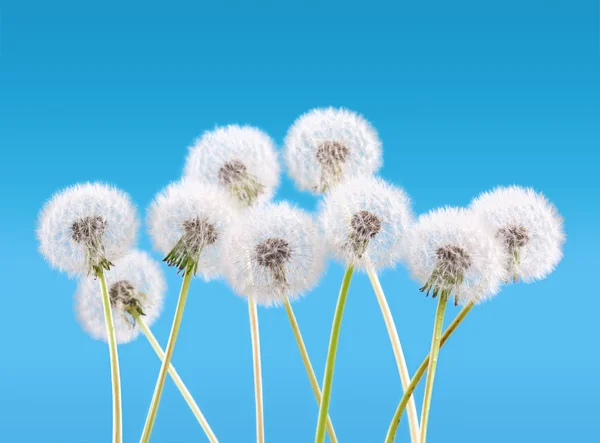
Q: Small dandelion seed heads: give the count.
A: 9